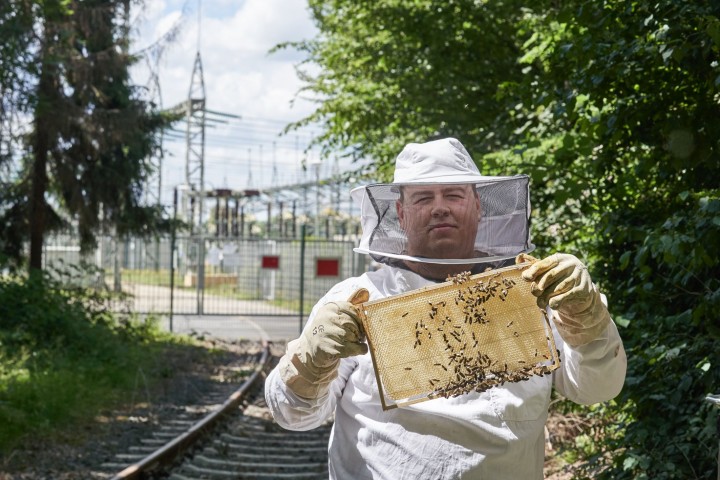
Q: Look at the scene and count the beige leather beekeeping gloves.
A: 2